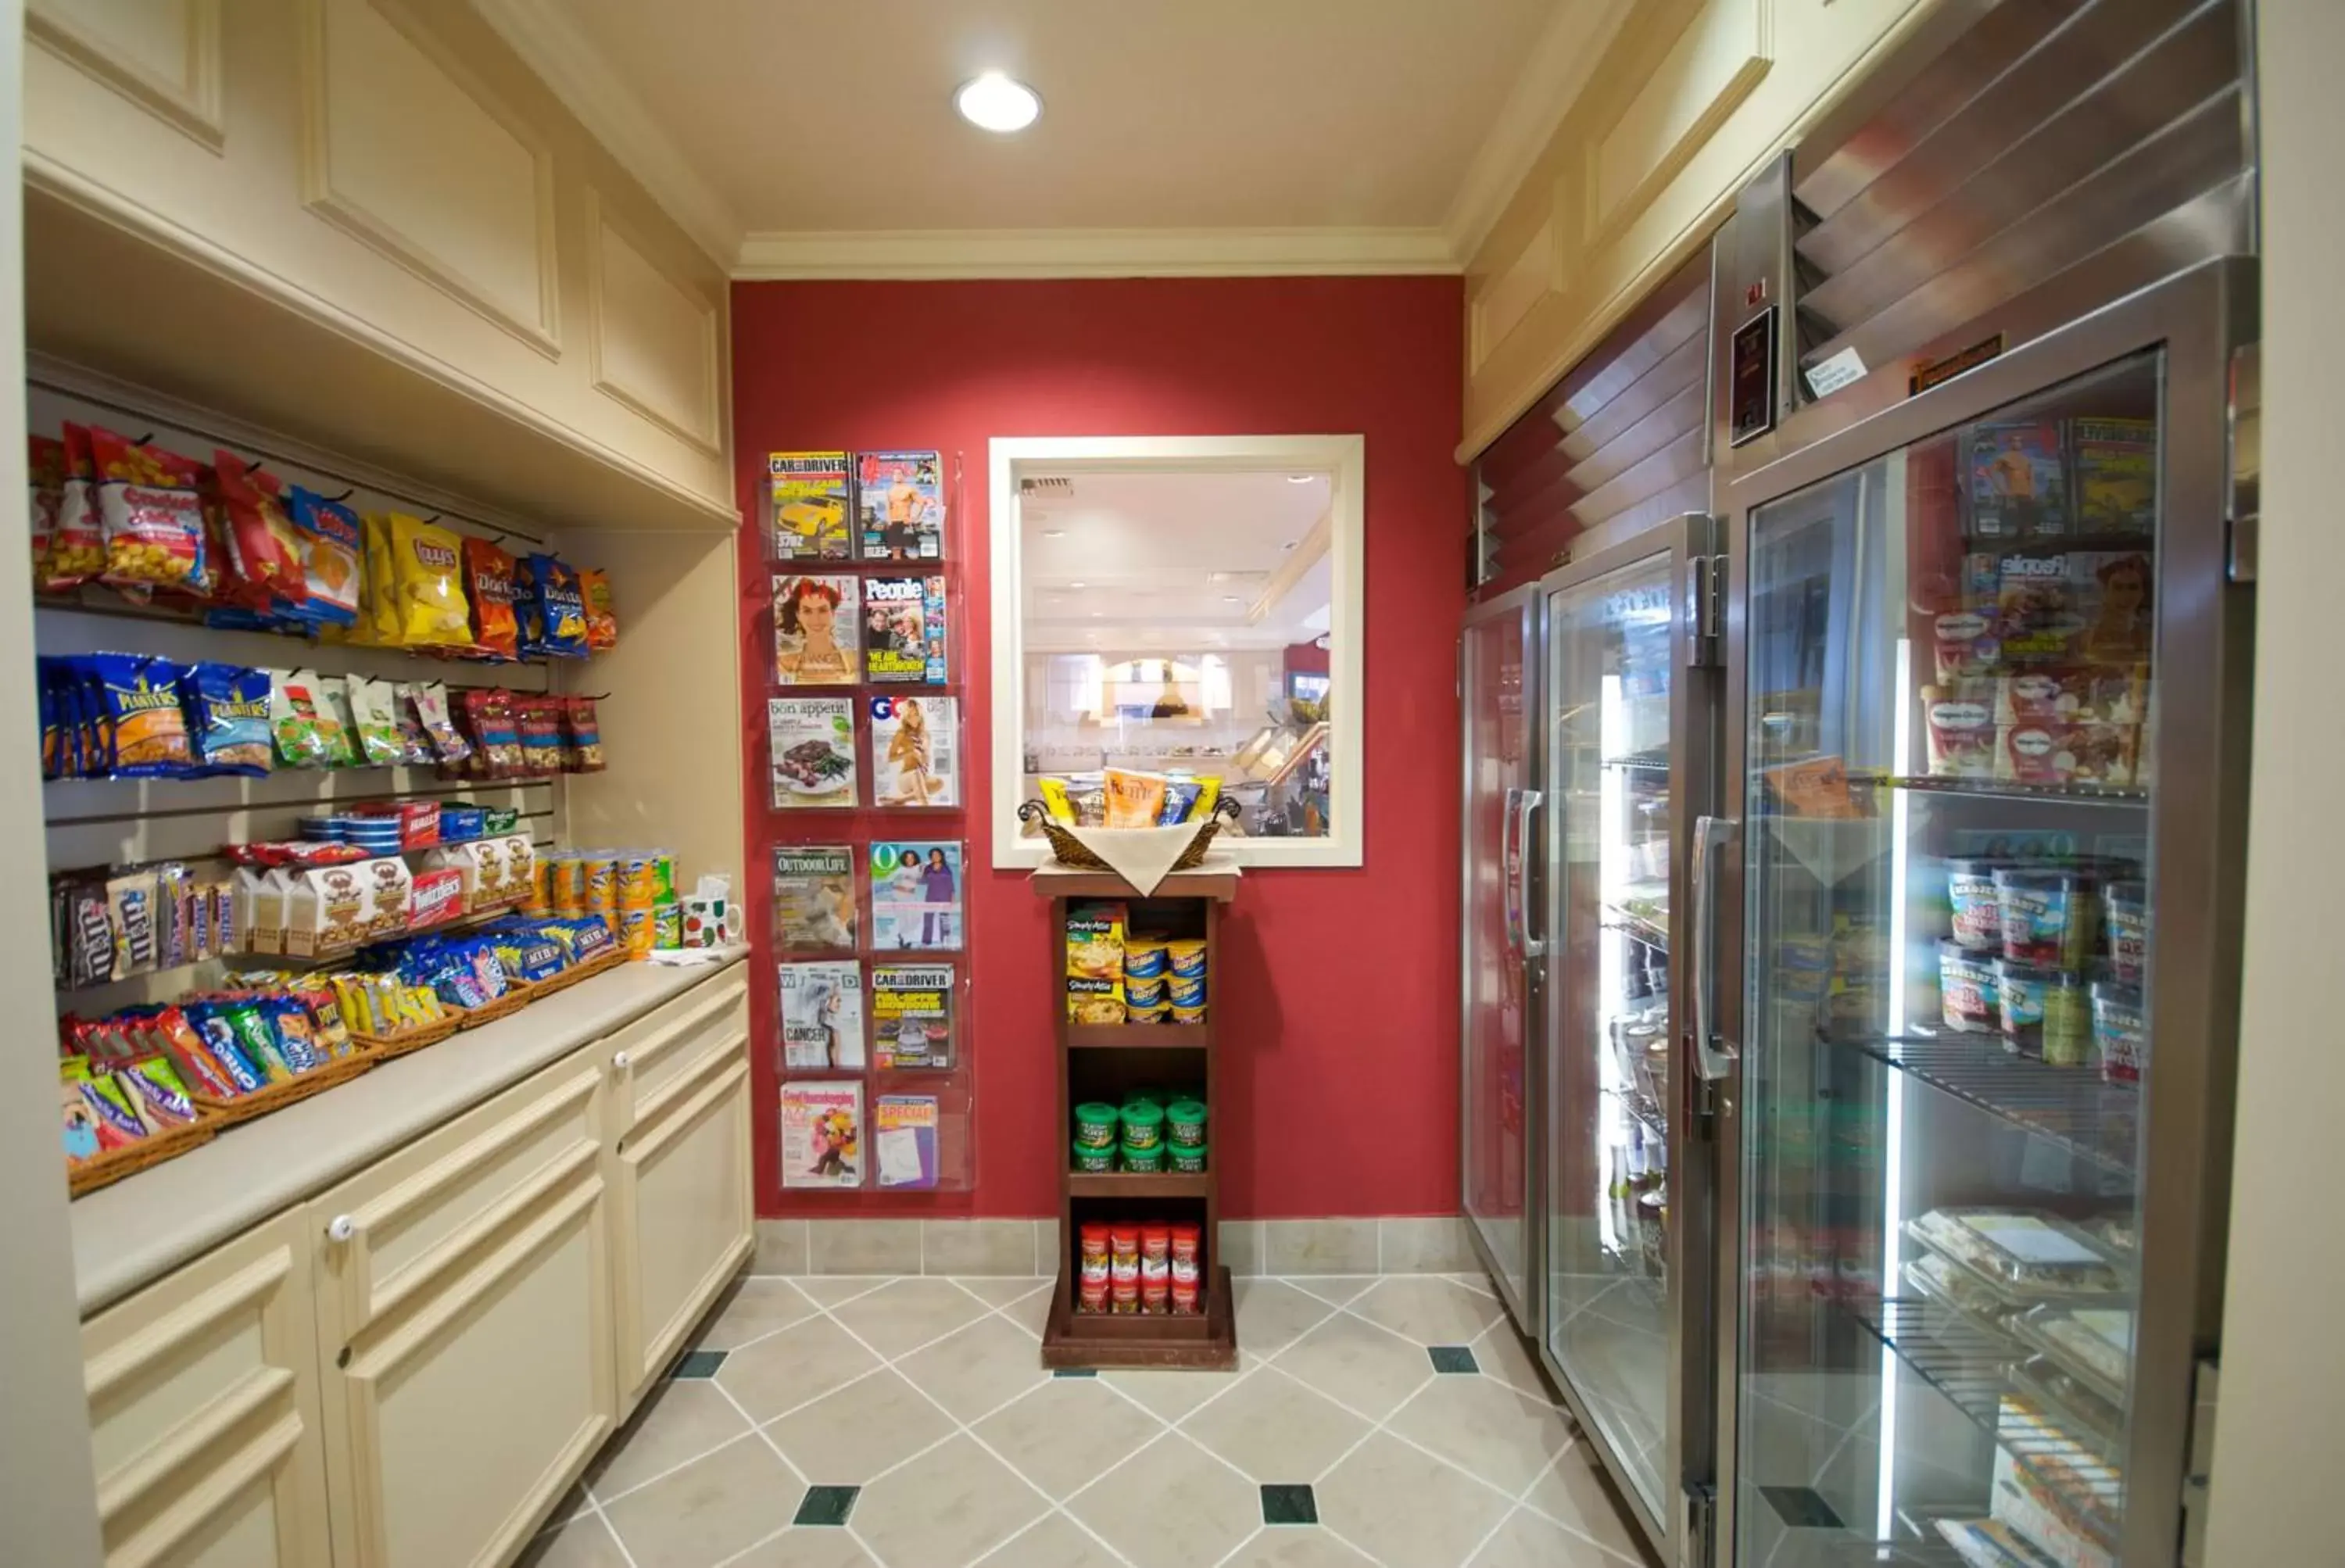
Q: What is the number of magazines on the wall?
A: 12